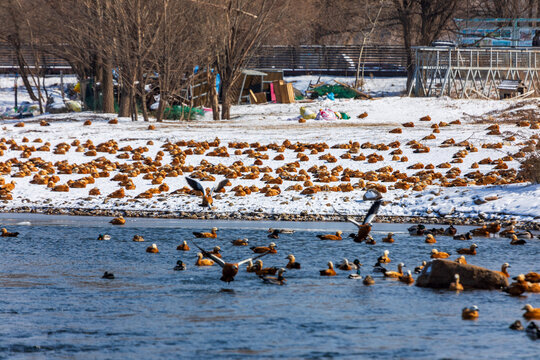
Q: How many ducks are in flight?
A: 3